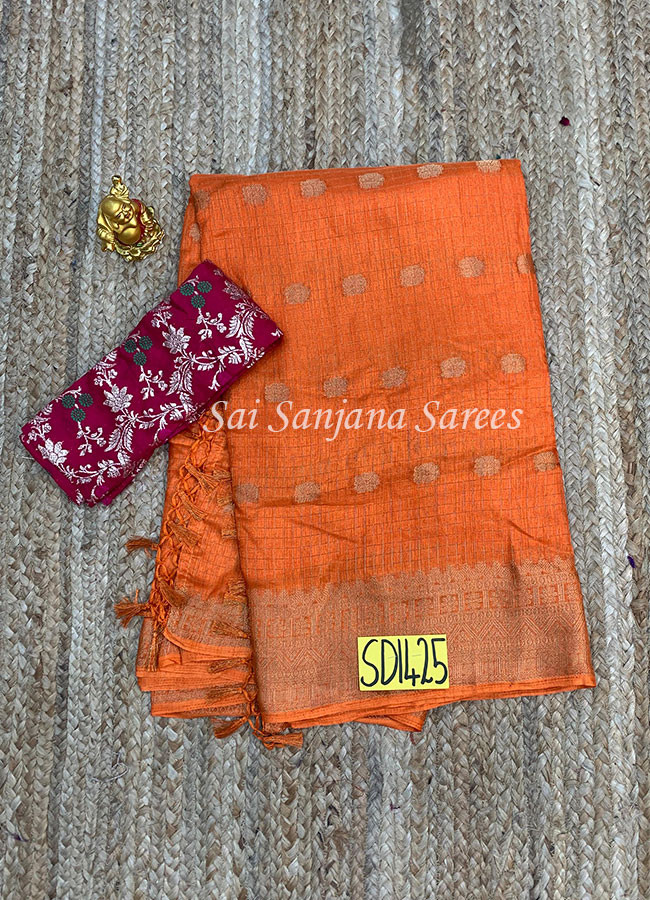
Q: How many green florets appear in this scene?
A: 9